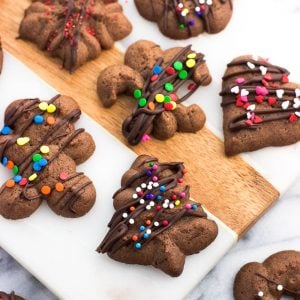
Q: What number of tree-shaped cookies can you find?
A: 1